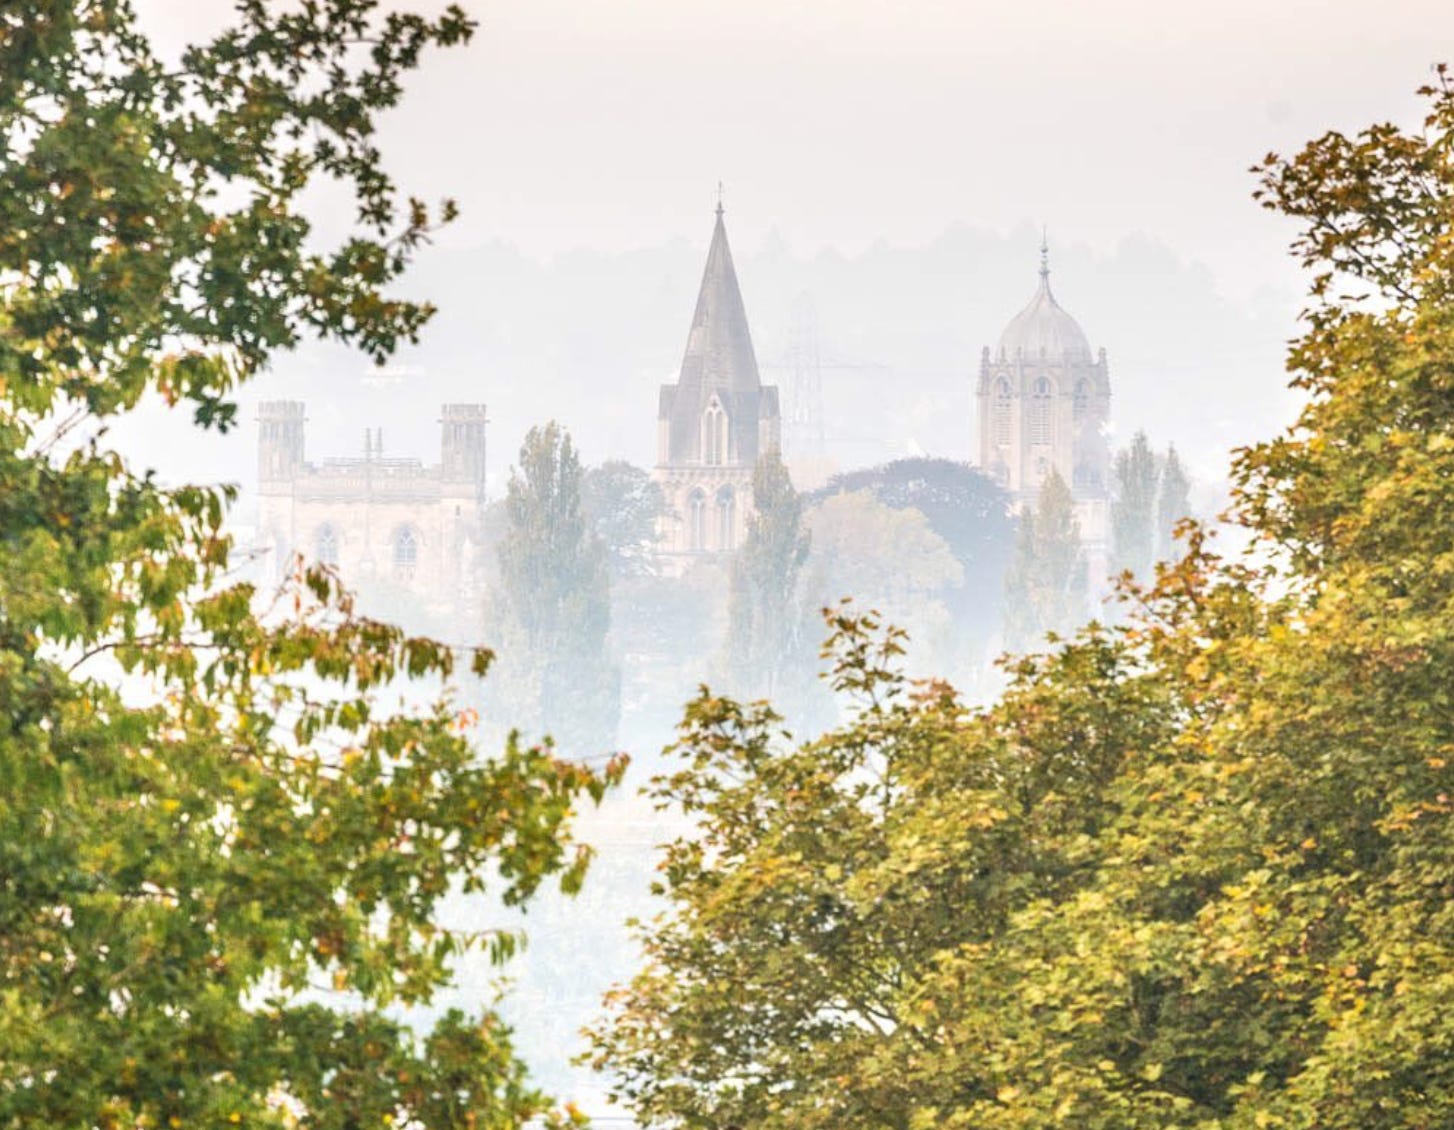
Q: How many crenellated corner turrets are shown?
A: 2